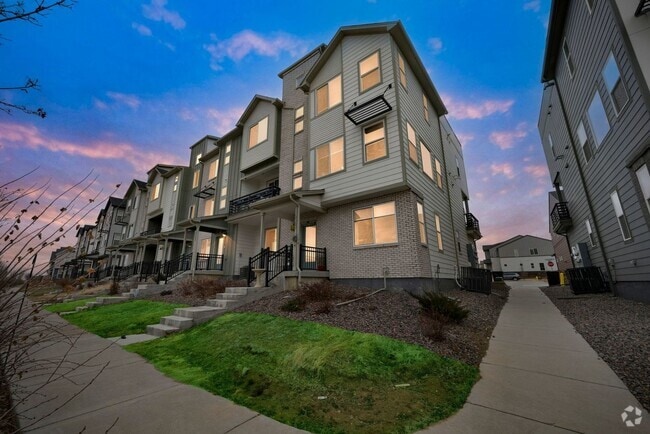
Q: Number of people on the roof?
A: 0